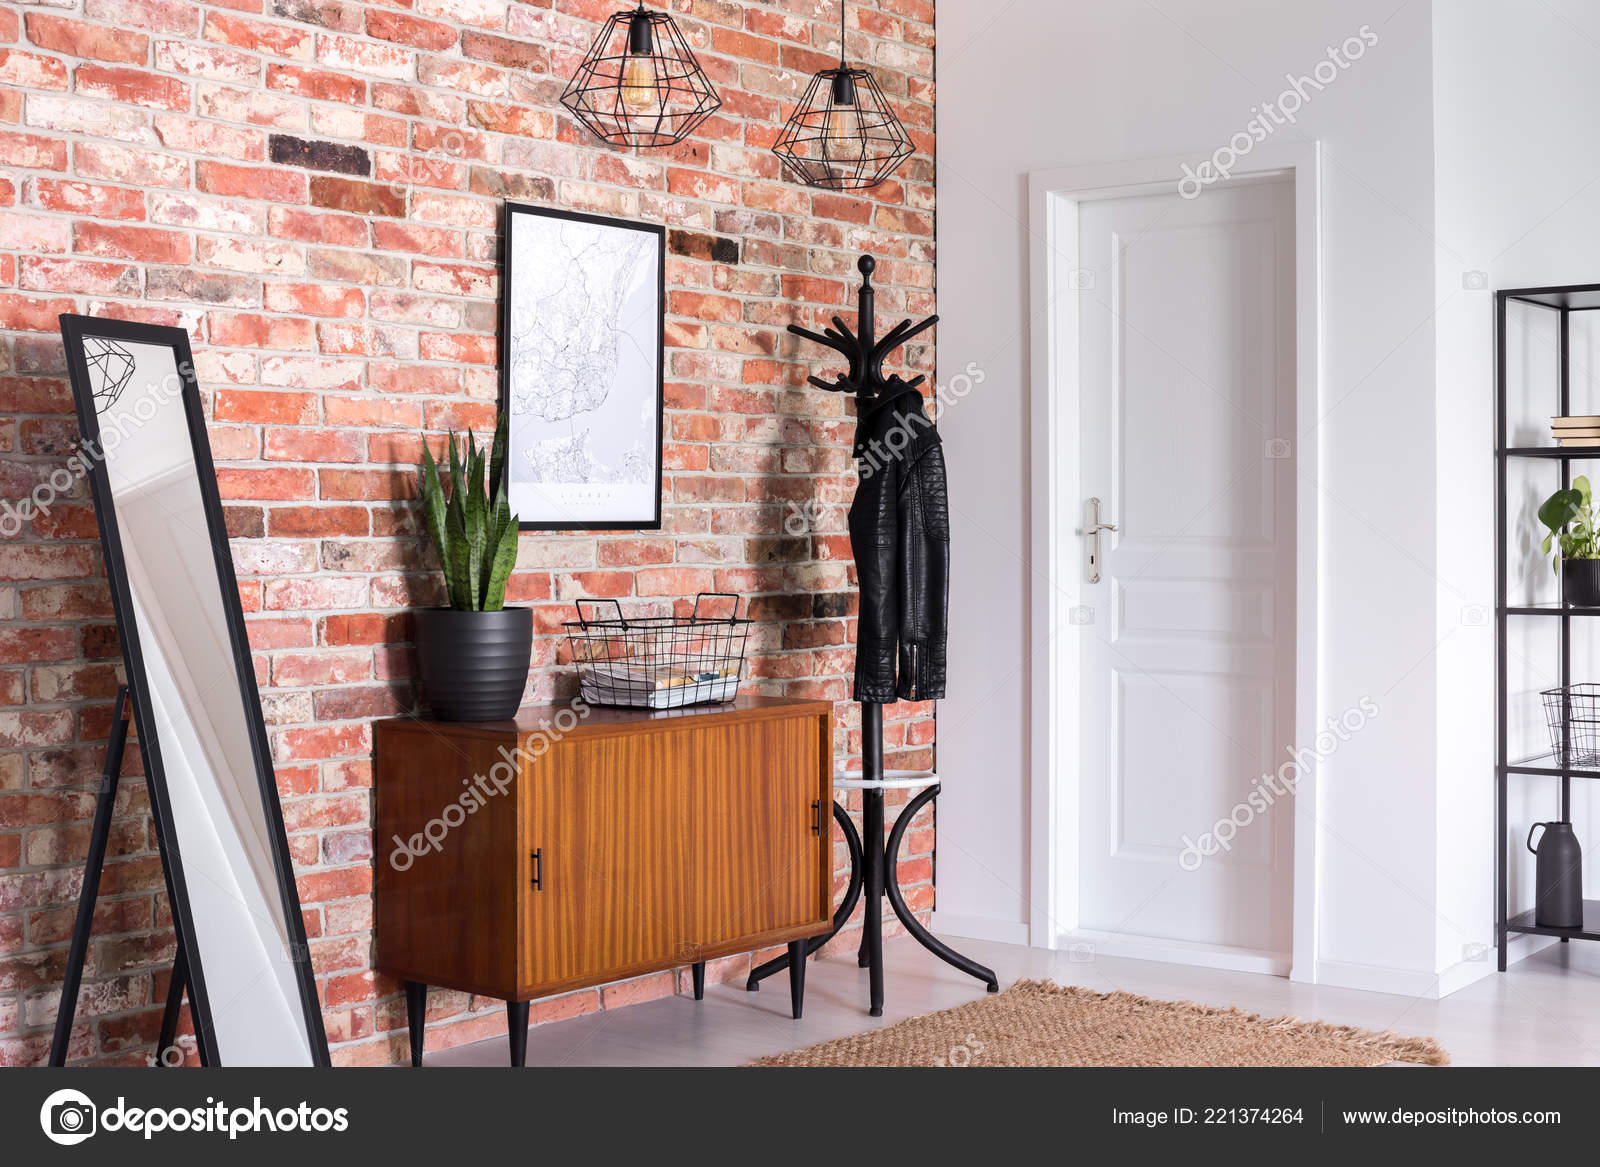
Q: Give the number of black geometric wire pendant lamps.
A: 2